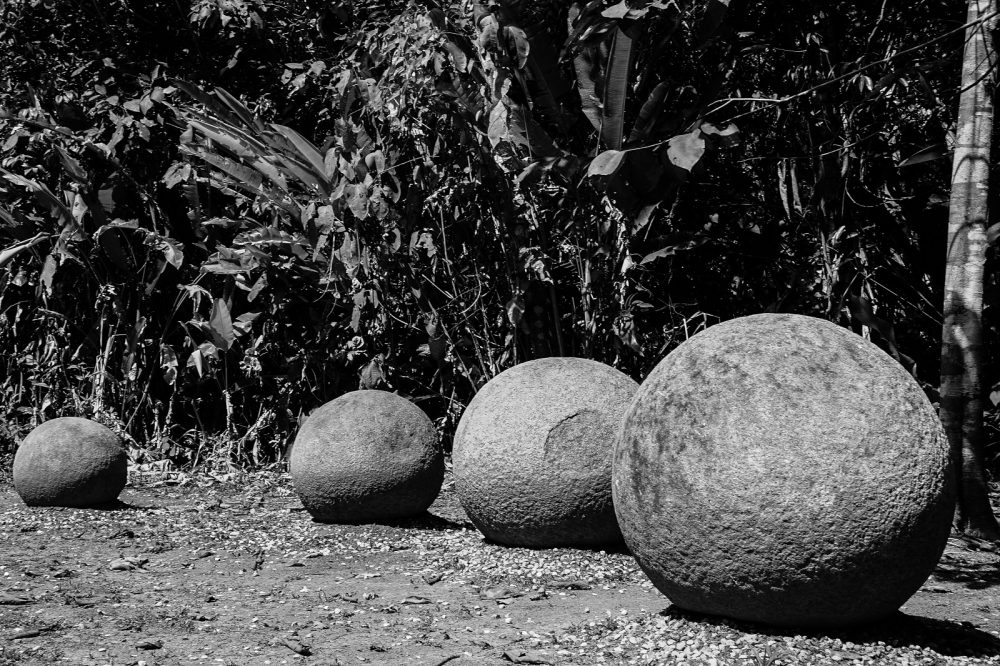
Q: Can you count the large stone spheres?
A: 4